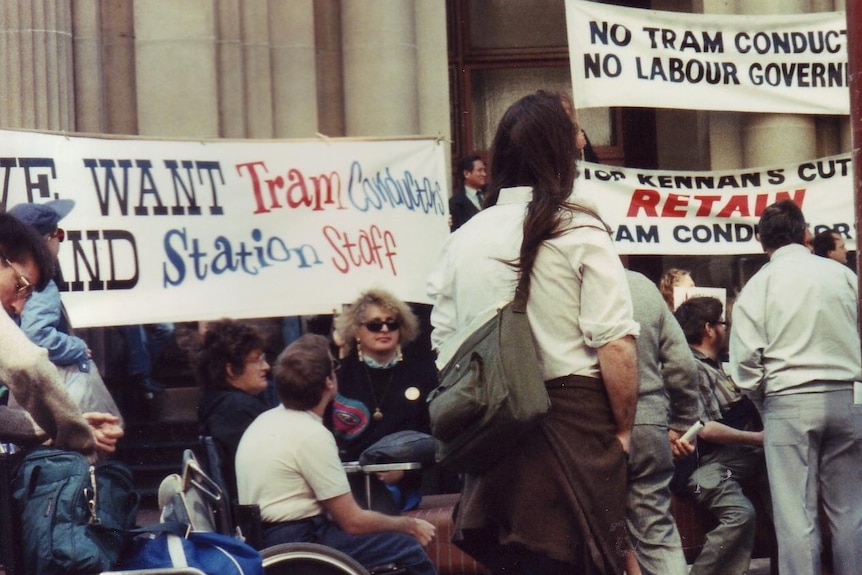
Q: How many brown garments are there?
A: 1